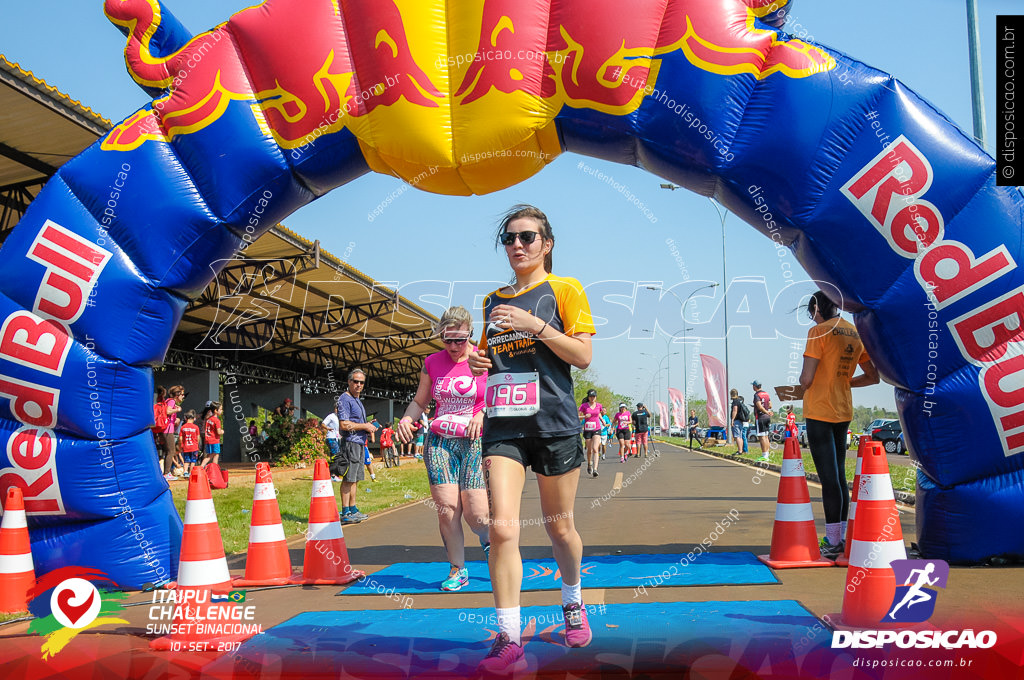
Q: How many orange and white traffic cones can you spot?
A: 7